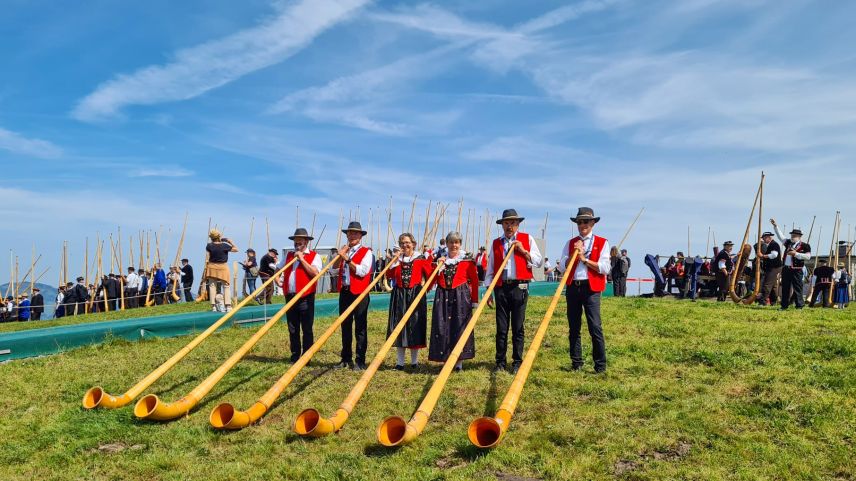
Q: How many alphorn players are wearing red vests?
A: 4